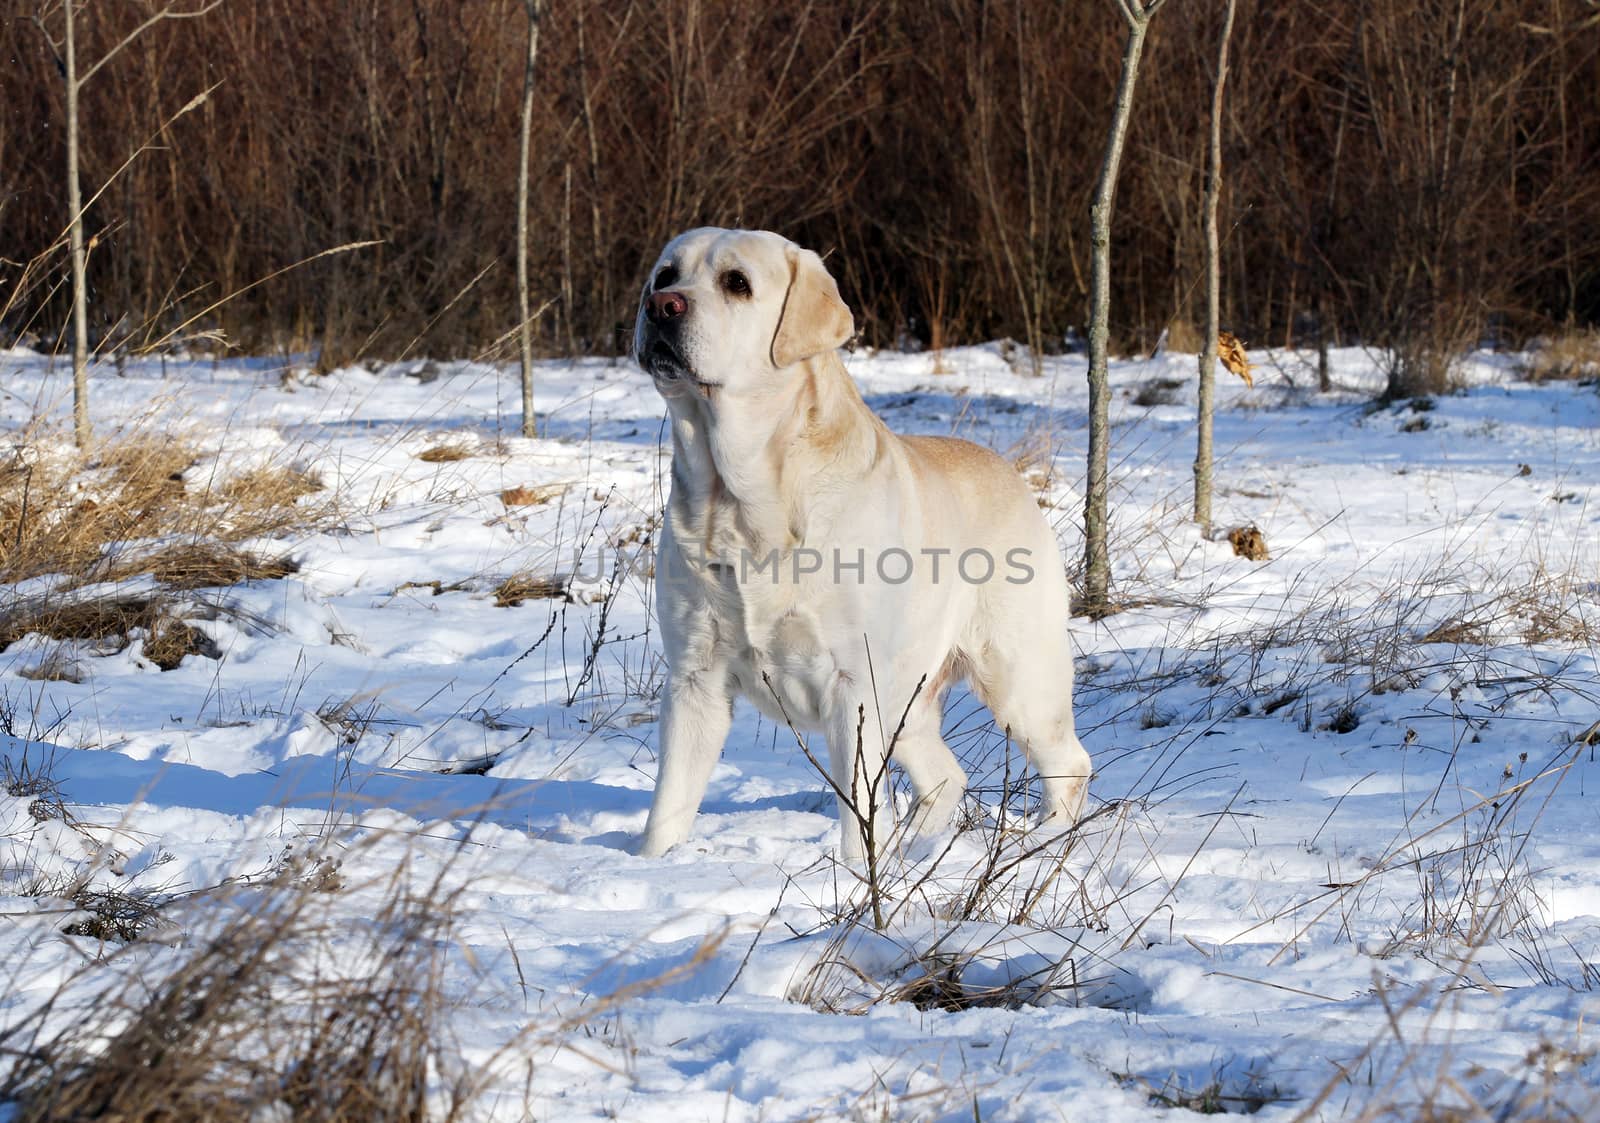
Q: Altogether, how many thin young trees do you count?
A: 4